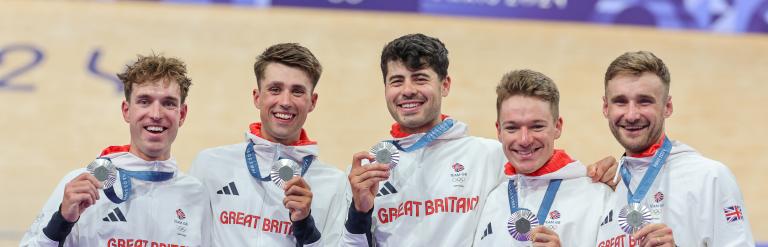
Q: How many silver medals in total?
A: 5